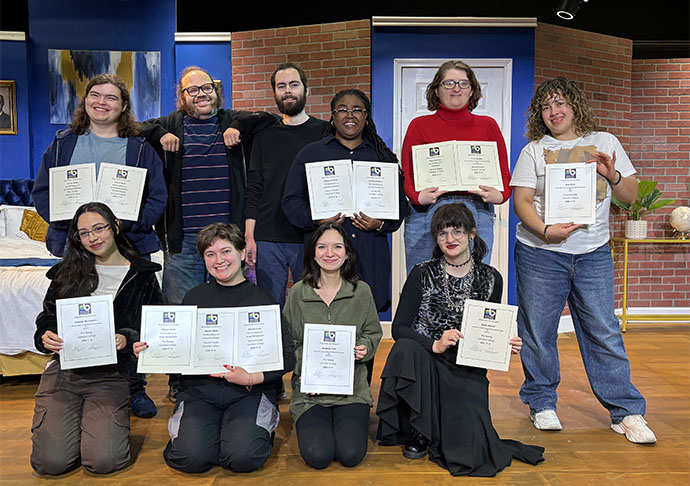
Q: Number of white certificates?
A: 13